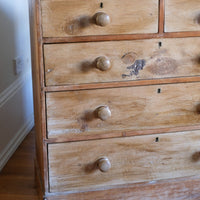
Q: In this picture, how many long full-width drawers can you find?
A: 3